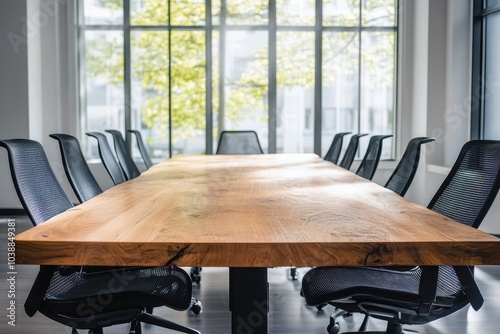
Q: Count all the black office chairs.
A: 11